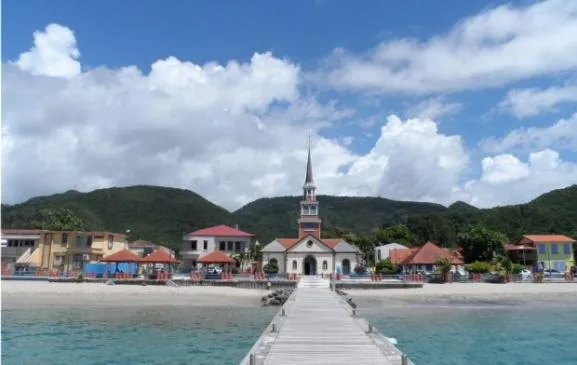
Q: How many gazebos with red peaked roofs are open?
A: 3